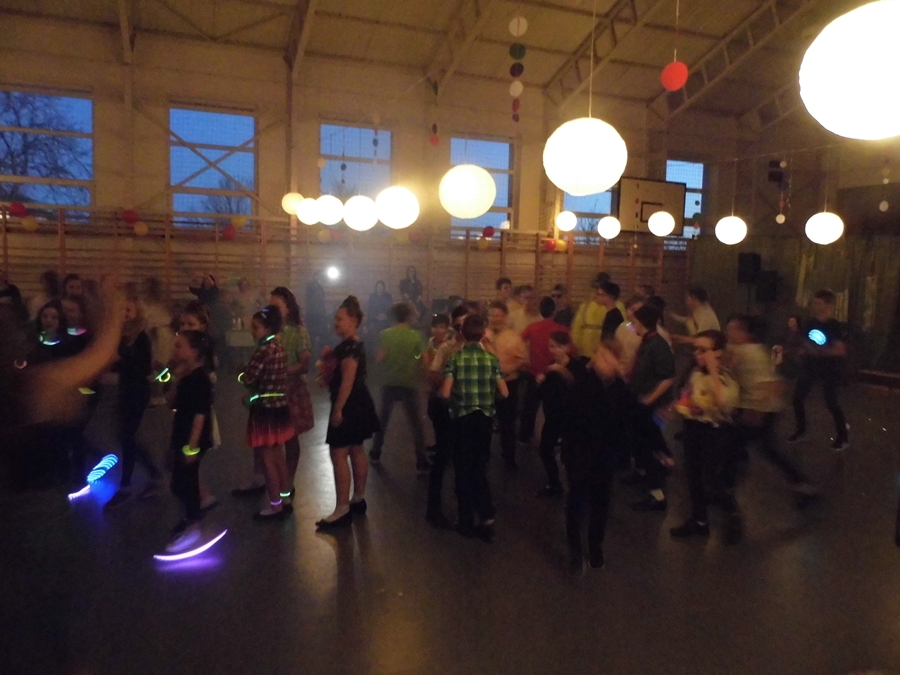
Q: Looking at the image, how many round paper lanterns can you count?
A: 13